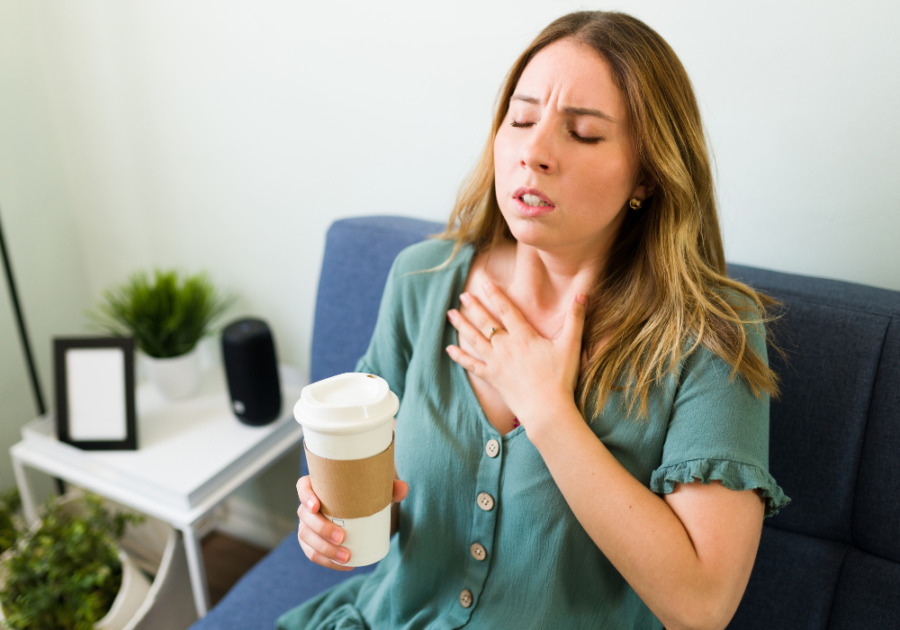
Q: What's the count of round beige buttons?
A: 4